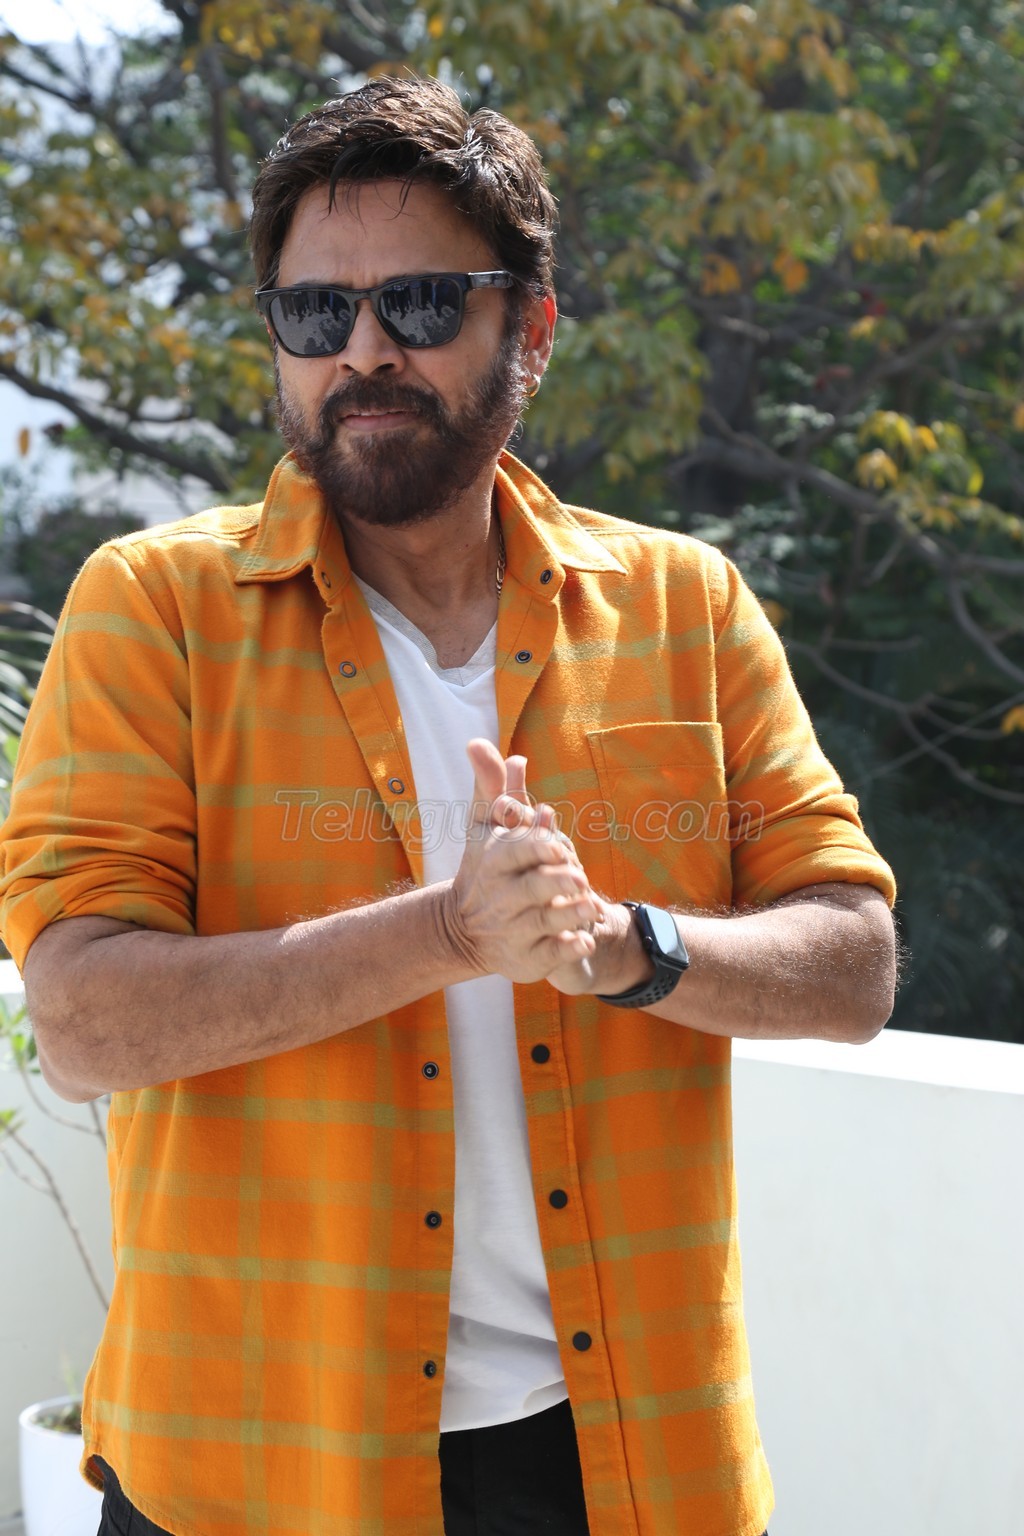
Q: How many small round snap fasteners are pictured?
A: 11